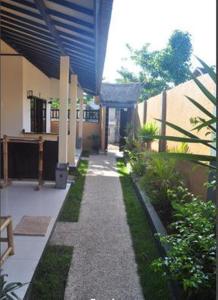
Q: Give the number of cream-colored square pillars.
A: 3